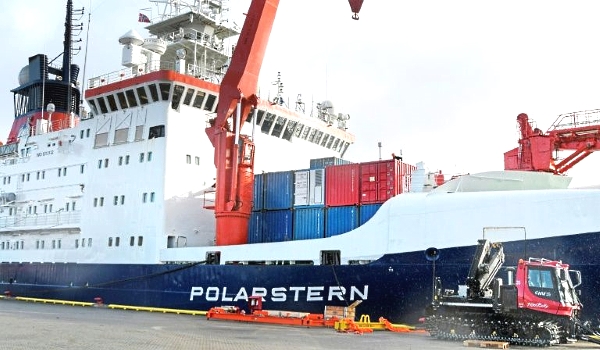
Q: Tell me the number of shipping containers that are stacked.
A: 11